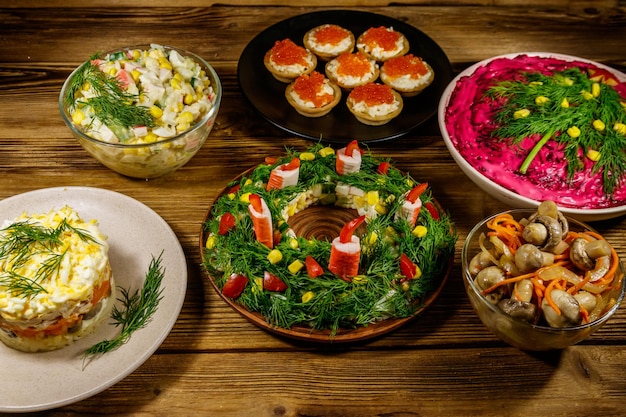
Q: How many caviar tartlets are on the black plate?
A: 7